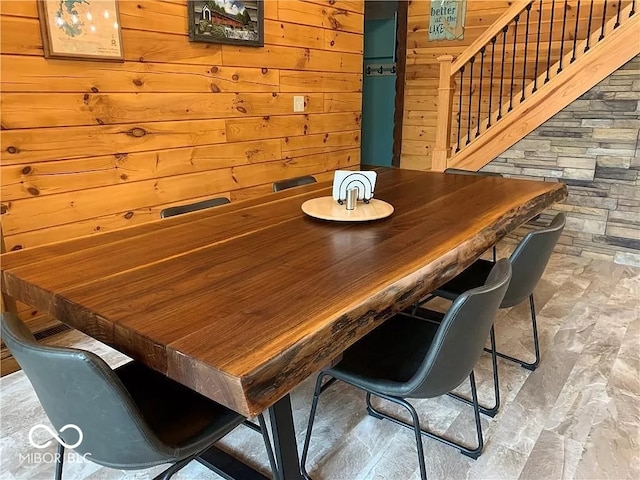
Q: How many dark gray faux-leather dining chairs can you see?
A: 6